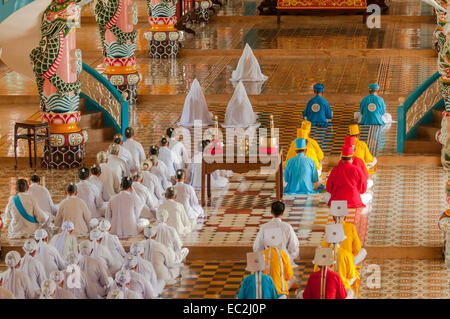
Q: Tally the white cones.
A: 3